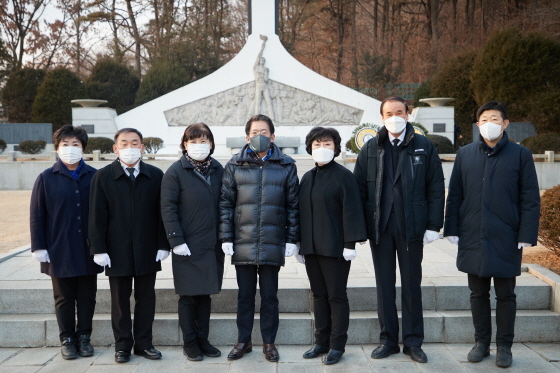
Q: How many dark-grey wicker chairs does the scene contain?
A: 0